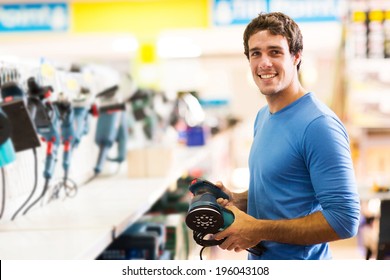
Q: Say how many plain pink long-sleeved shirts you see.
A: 0